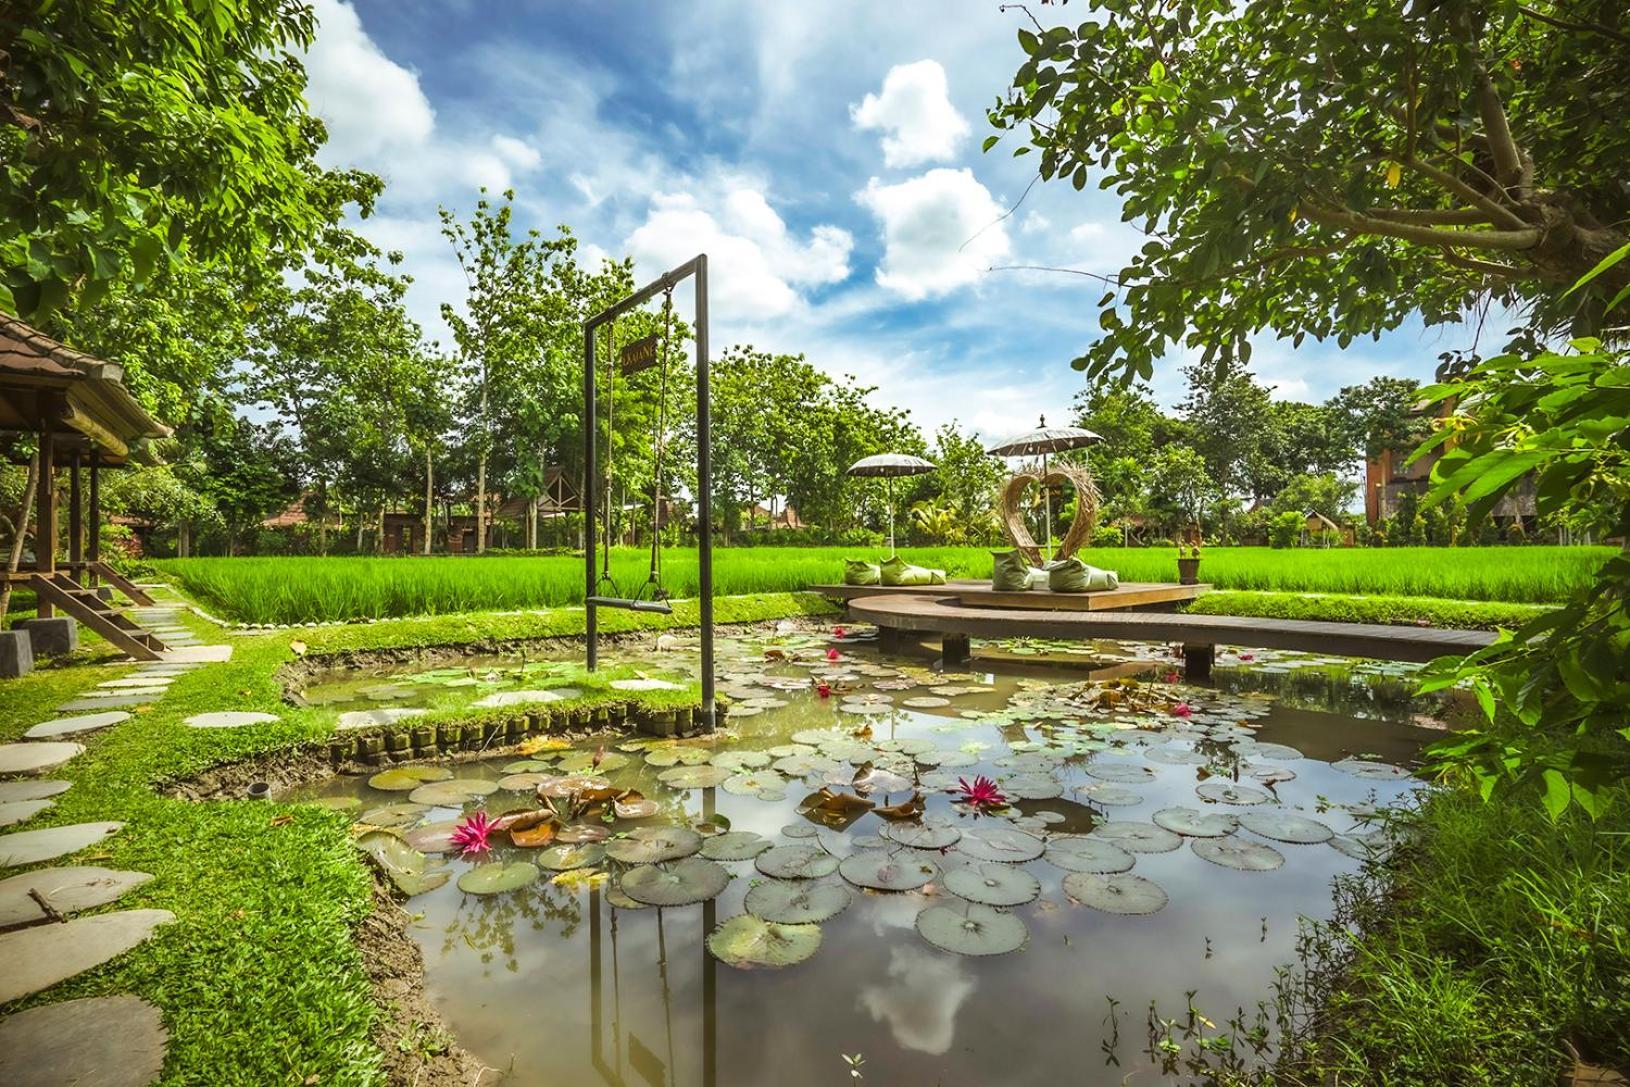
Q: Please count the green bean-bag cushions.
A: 4